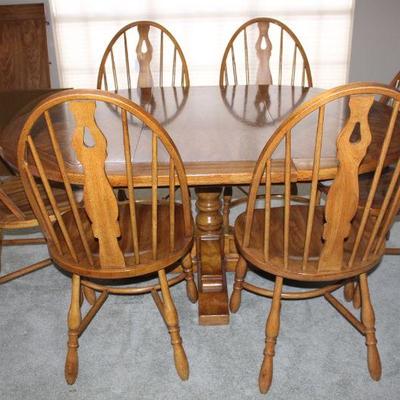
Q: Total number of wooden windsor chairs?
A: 6